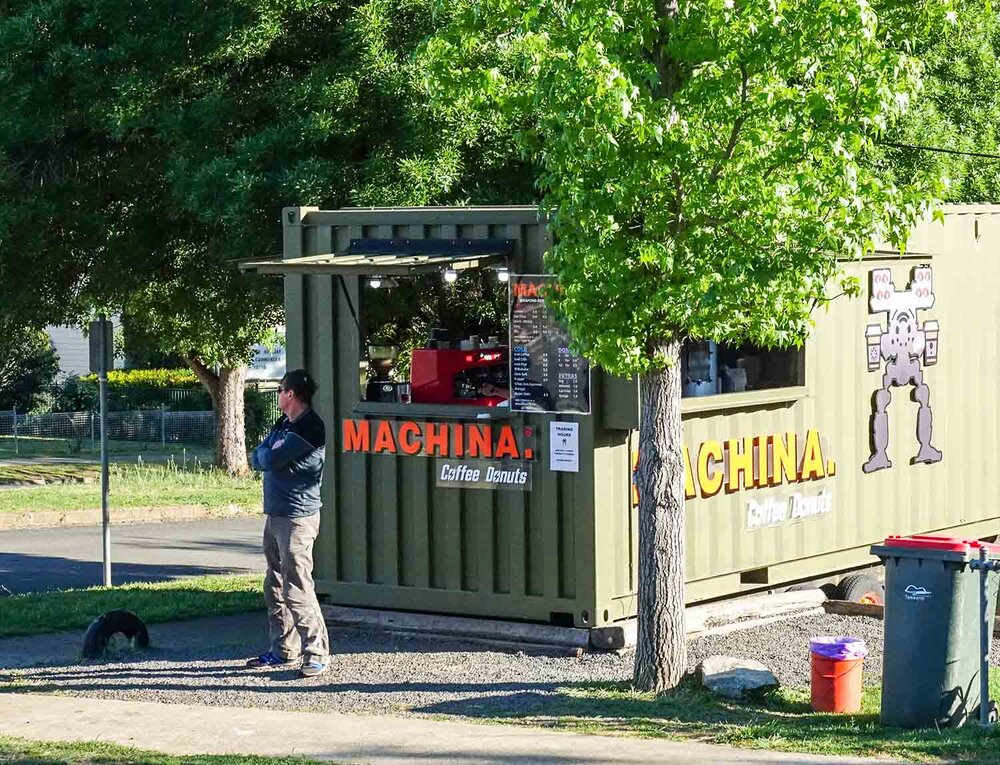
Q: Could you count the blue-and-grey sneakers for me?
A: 2